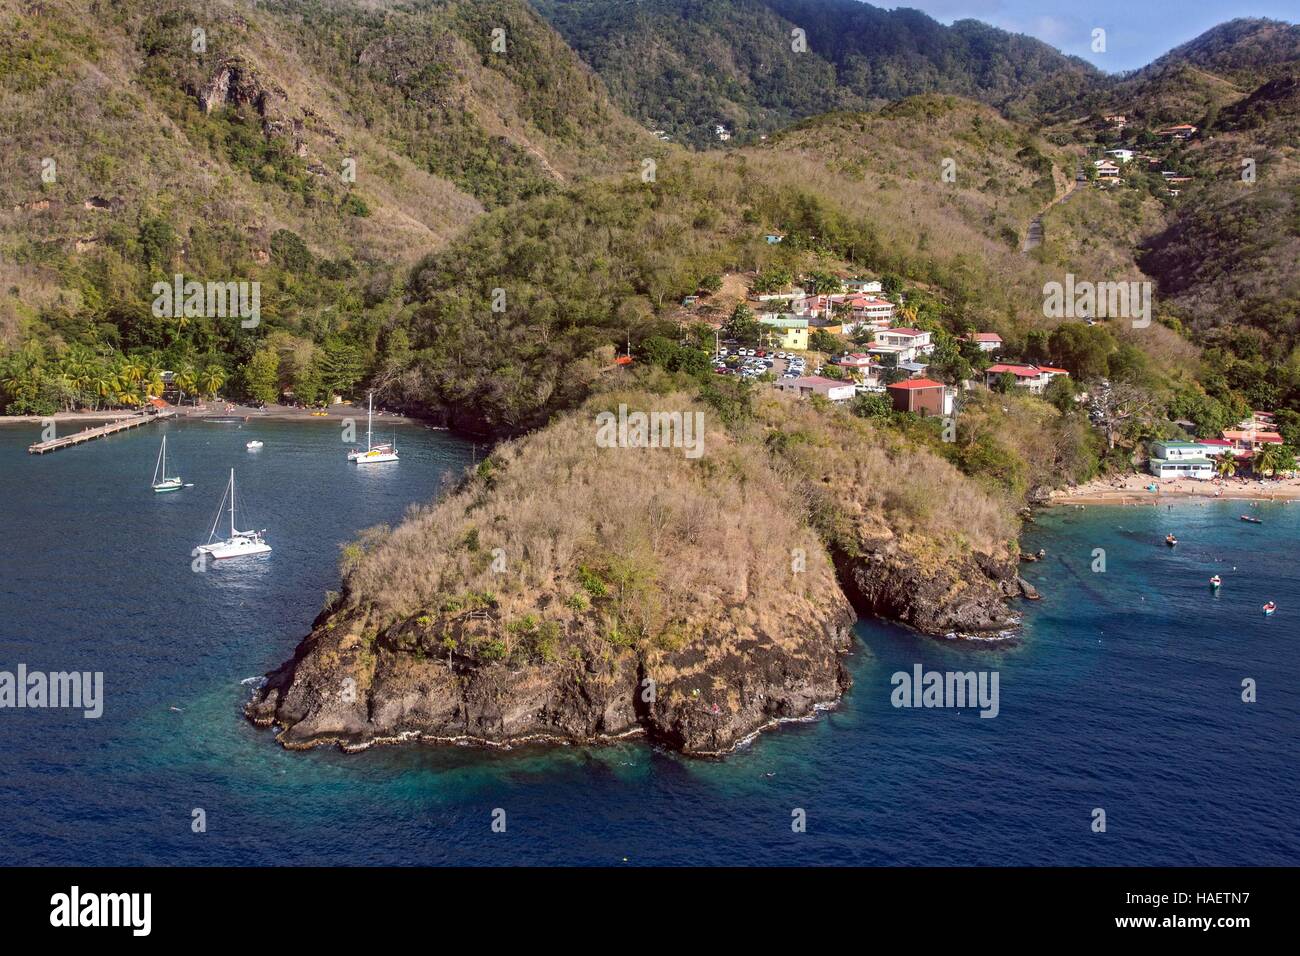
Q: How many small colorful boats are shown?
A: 4